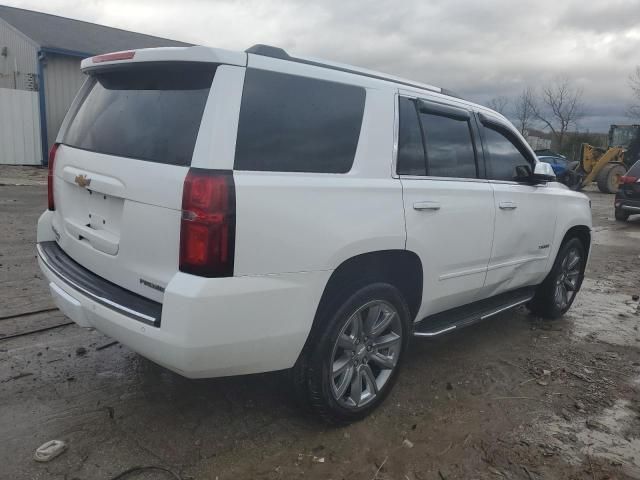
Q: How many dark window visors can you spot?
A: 2